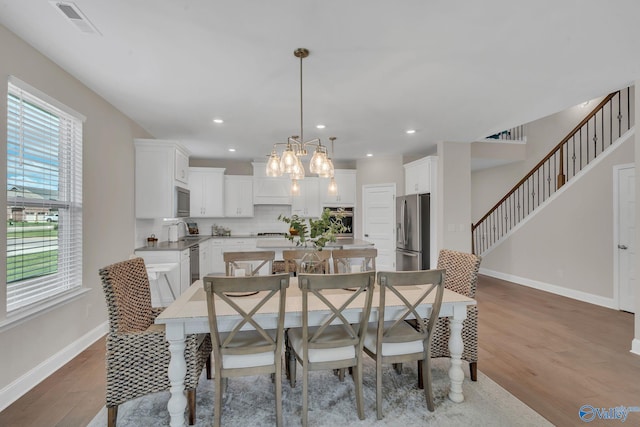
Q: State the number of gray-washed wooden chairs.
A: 6